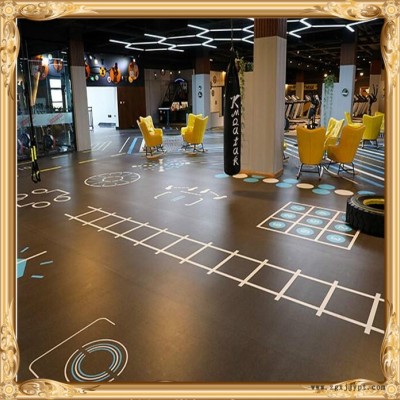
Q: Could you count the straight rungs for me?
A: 12